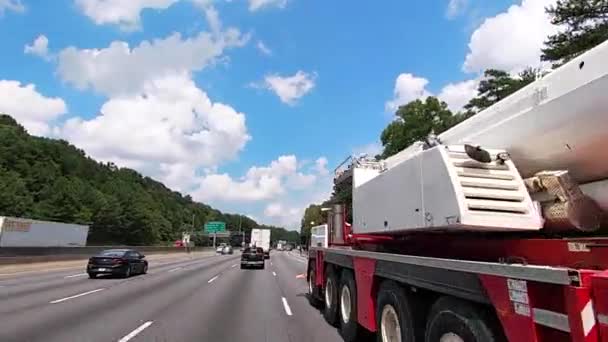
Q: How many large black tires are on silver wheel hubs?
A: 5